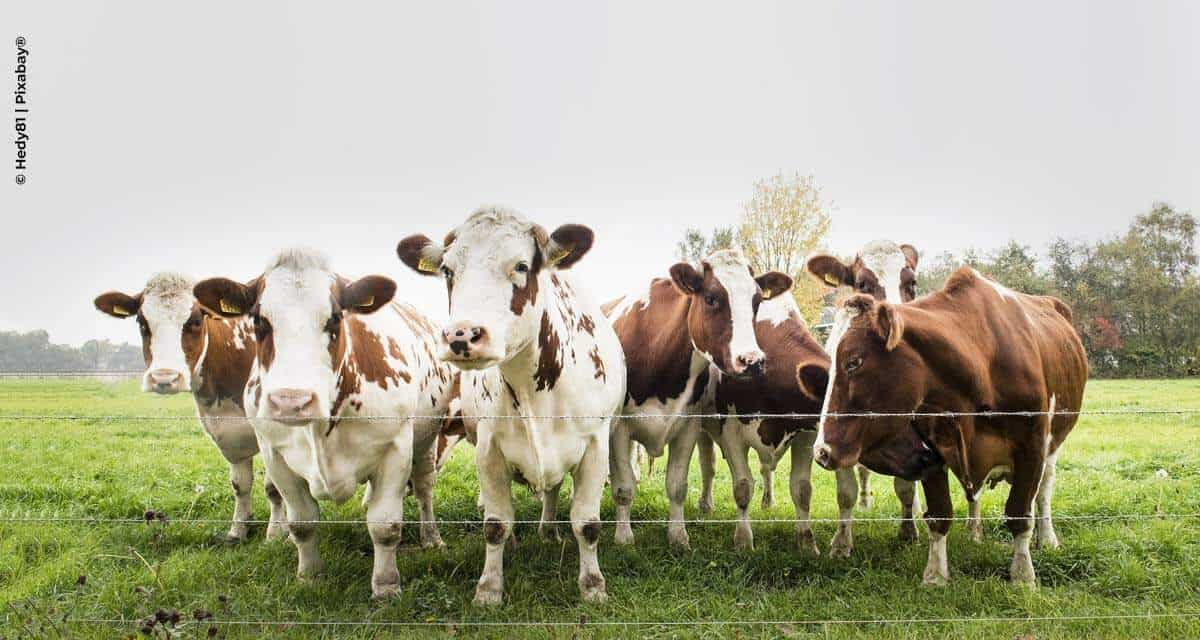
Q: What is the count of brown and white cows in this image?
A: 7